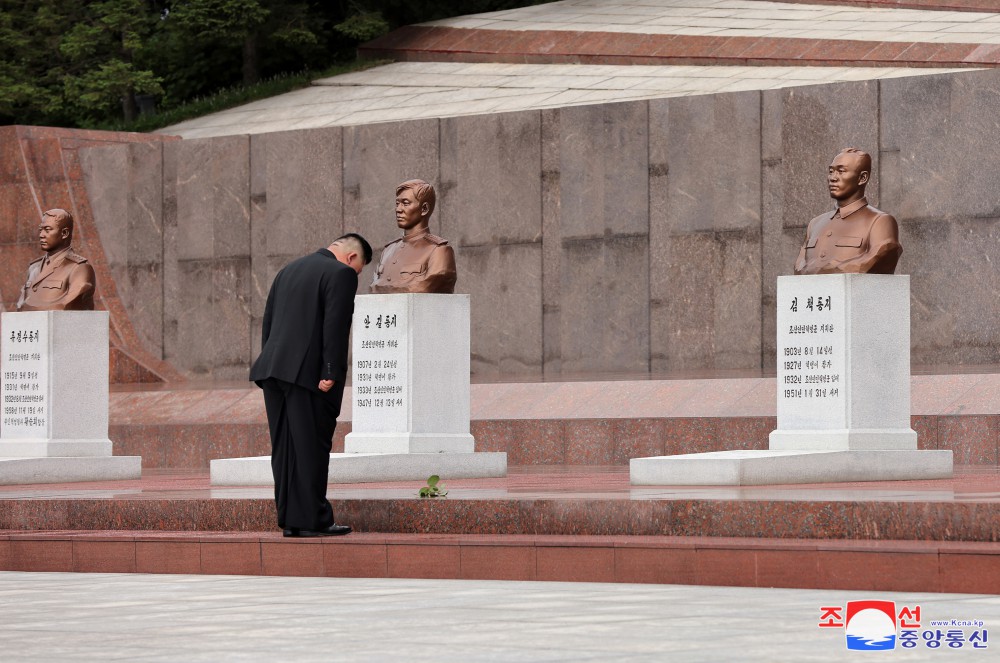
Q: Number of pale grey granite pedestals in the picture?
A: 3